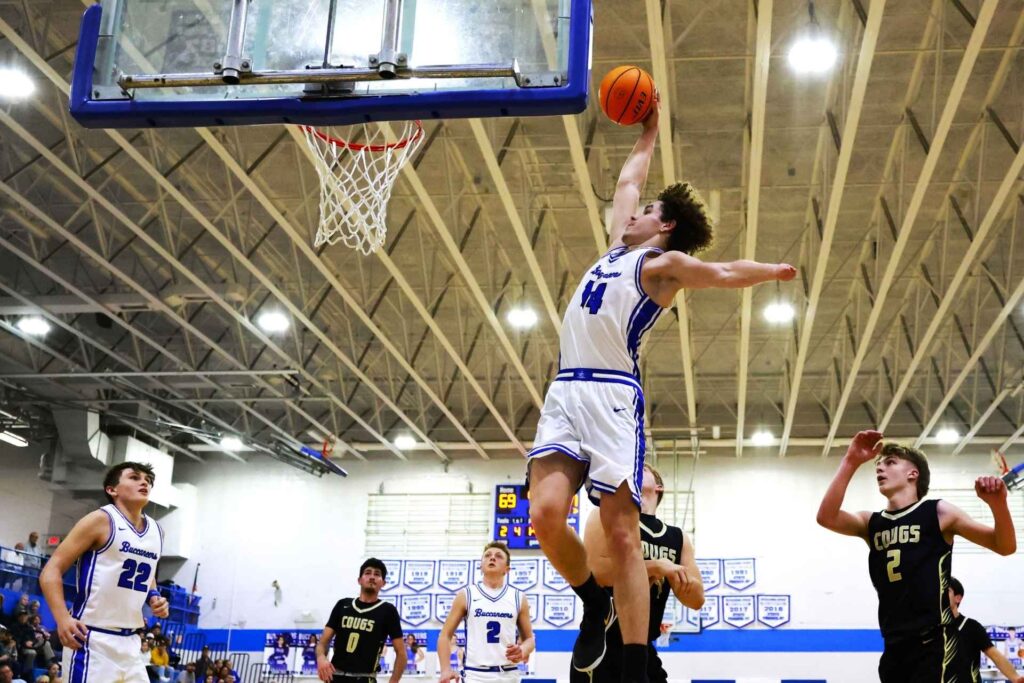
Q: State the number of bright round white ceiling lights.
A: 10